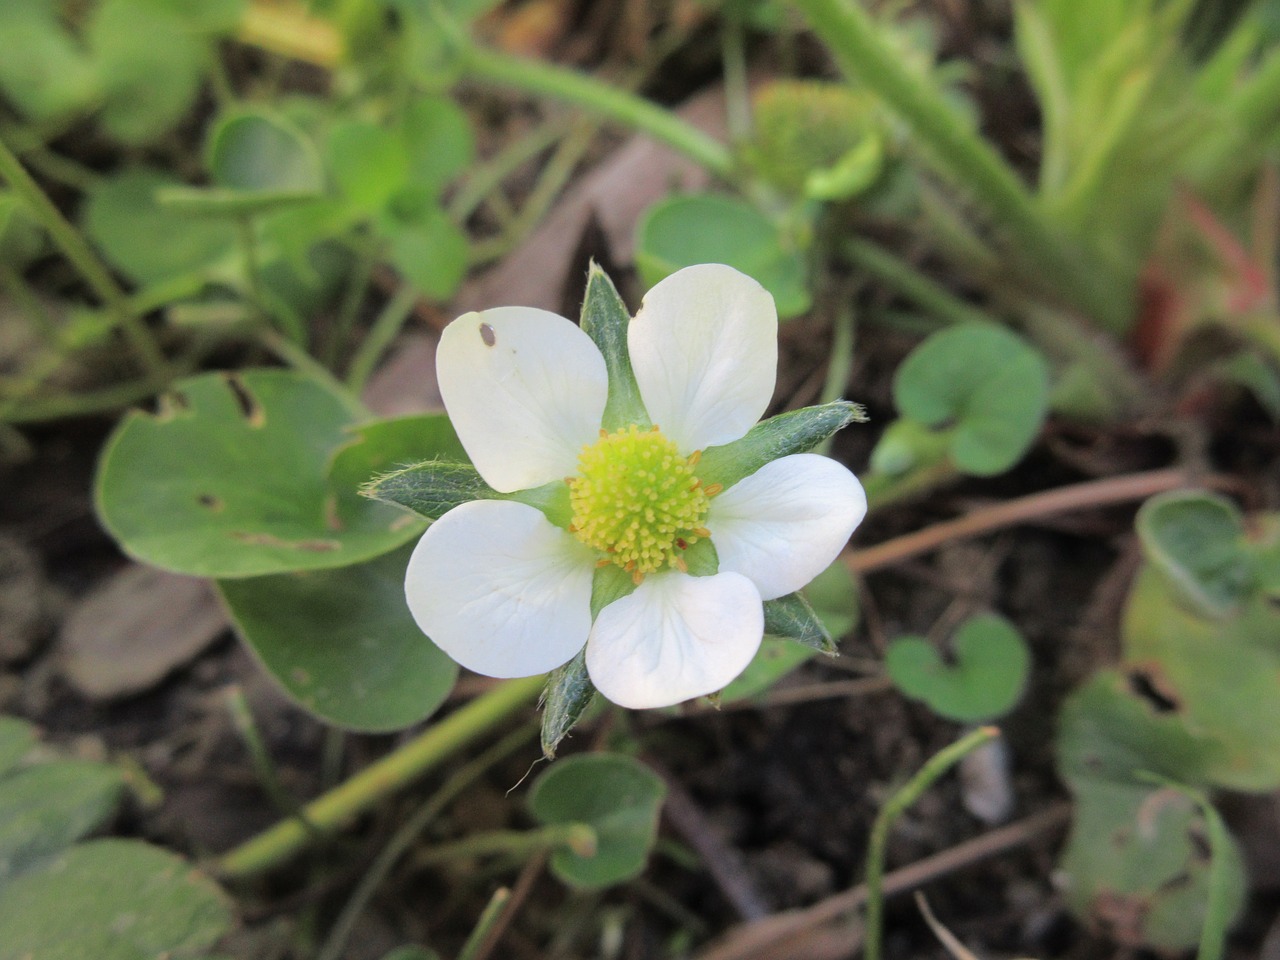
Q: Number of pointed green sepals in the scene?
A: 5